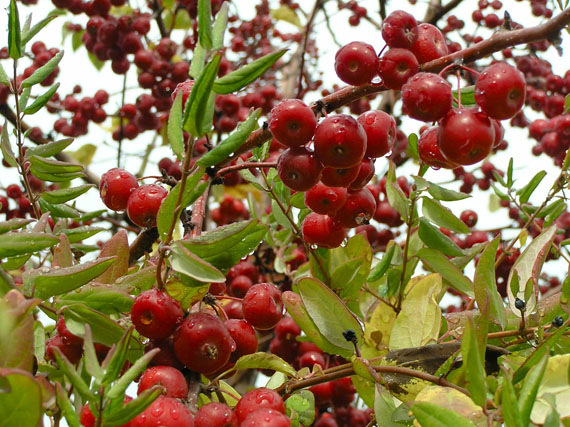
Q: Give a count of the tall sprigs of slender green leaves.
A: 2